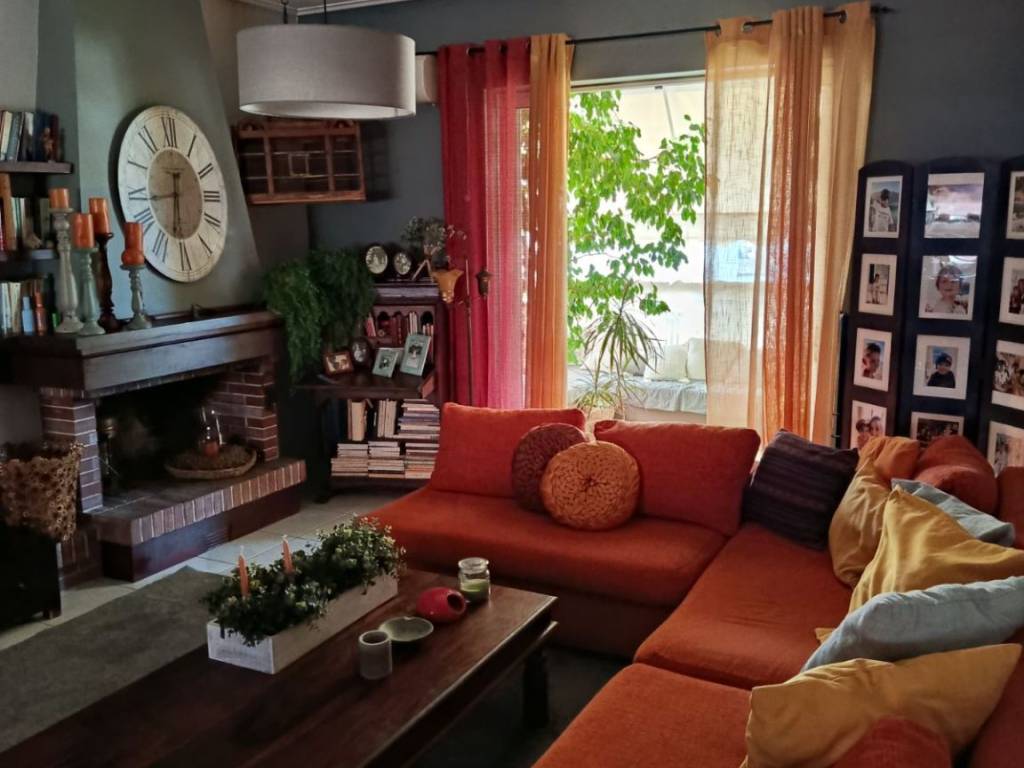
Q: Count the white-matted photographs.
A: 12